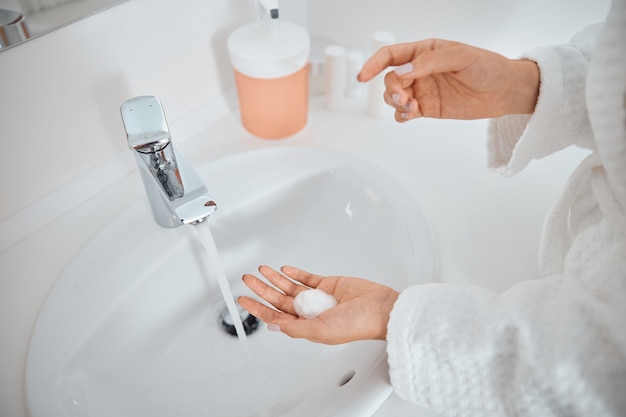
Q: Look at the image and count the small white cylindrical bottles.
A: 3